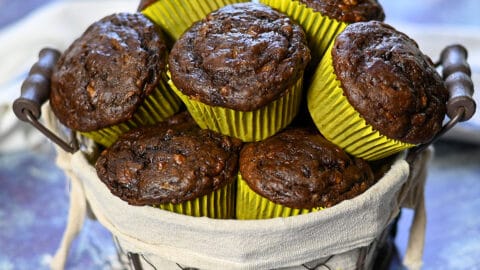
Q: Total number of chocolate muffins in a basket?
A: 7